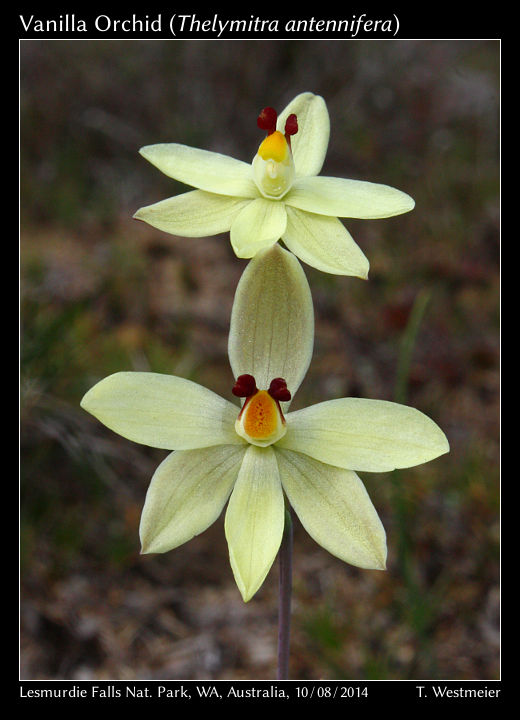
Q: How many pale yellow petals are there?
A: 12